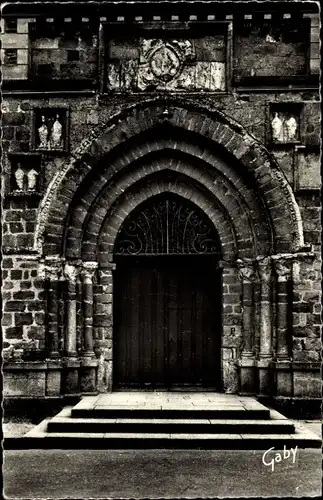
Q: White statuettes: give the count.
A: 6